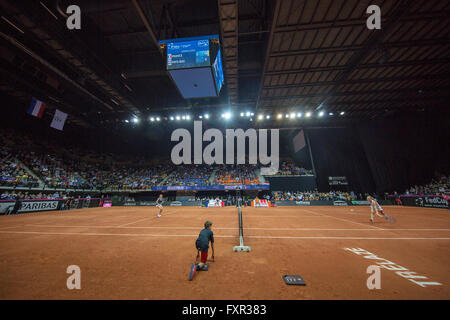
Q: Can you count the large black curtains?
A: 2